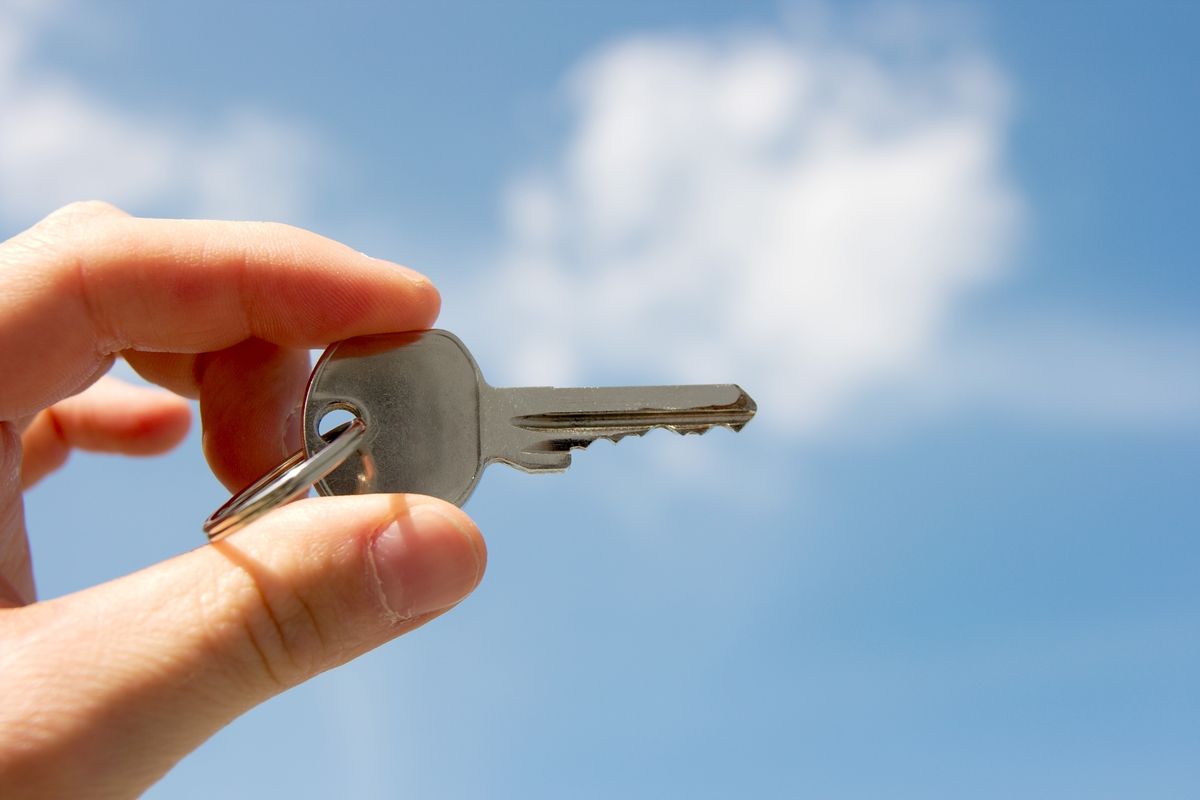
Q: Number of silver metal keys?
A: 1